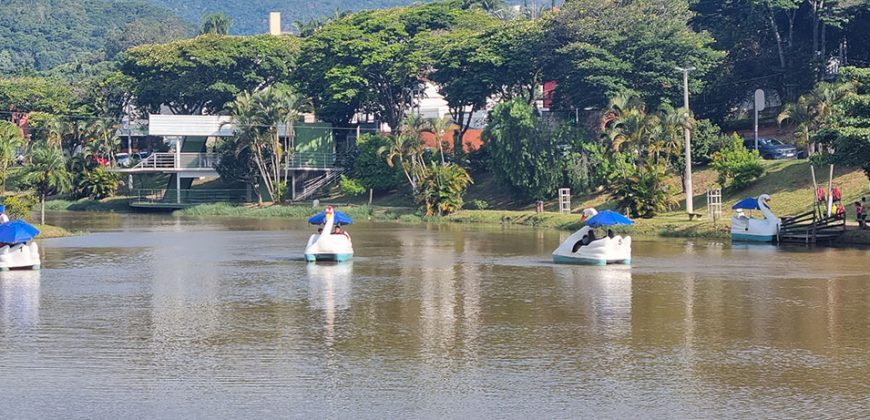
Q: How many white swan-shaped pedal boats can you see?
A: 4